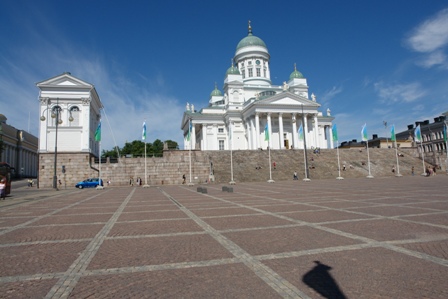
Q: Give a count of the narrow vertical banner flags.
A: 11